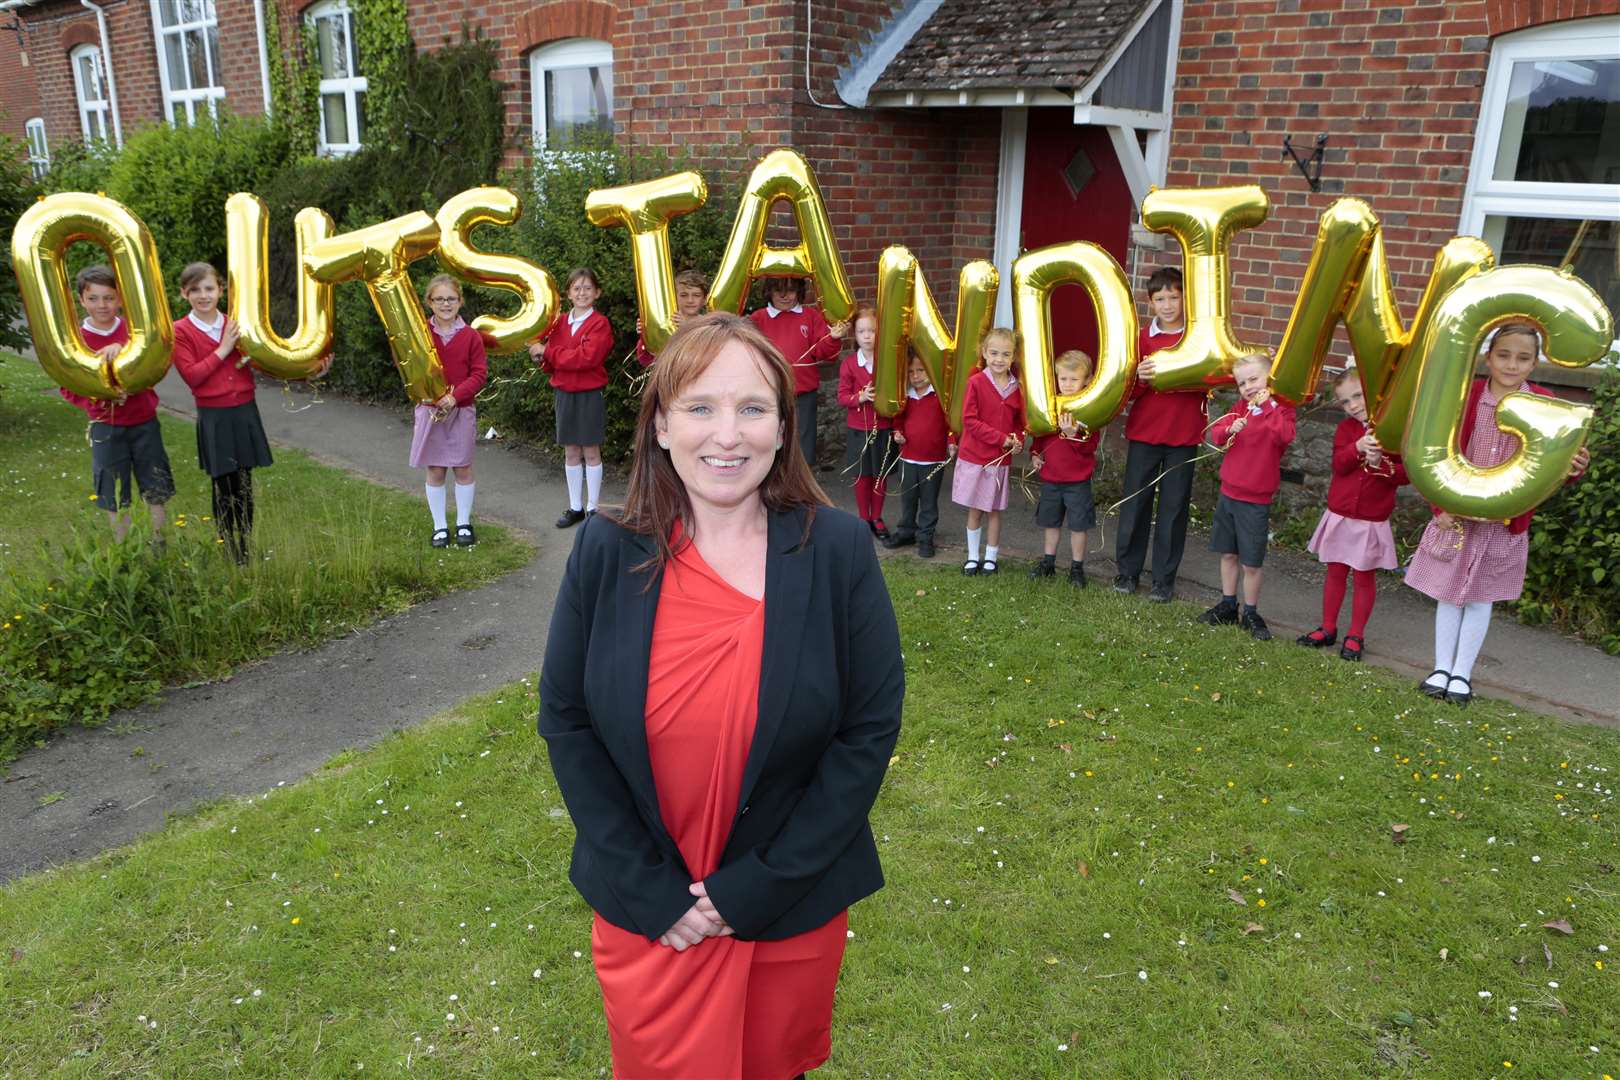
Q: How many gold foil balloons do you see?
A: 11